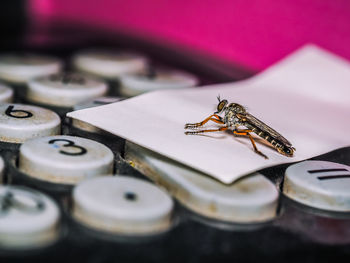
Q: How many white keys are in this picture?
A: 13